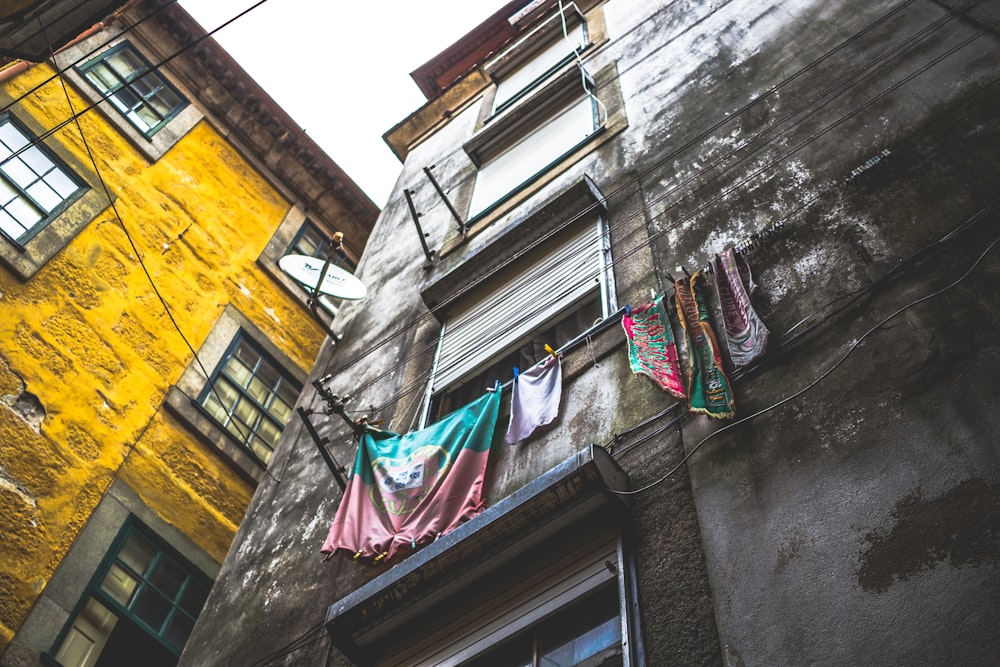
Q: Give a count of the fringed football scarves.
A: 3